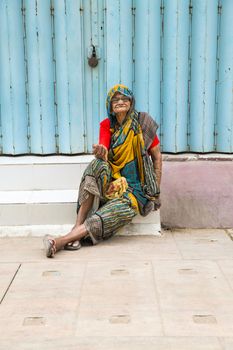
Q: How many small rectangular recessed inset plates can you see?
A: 6